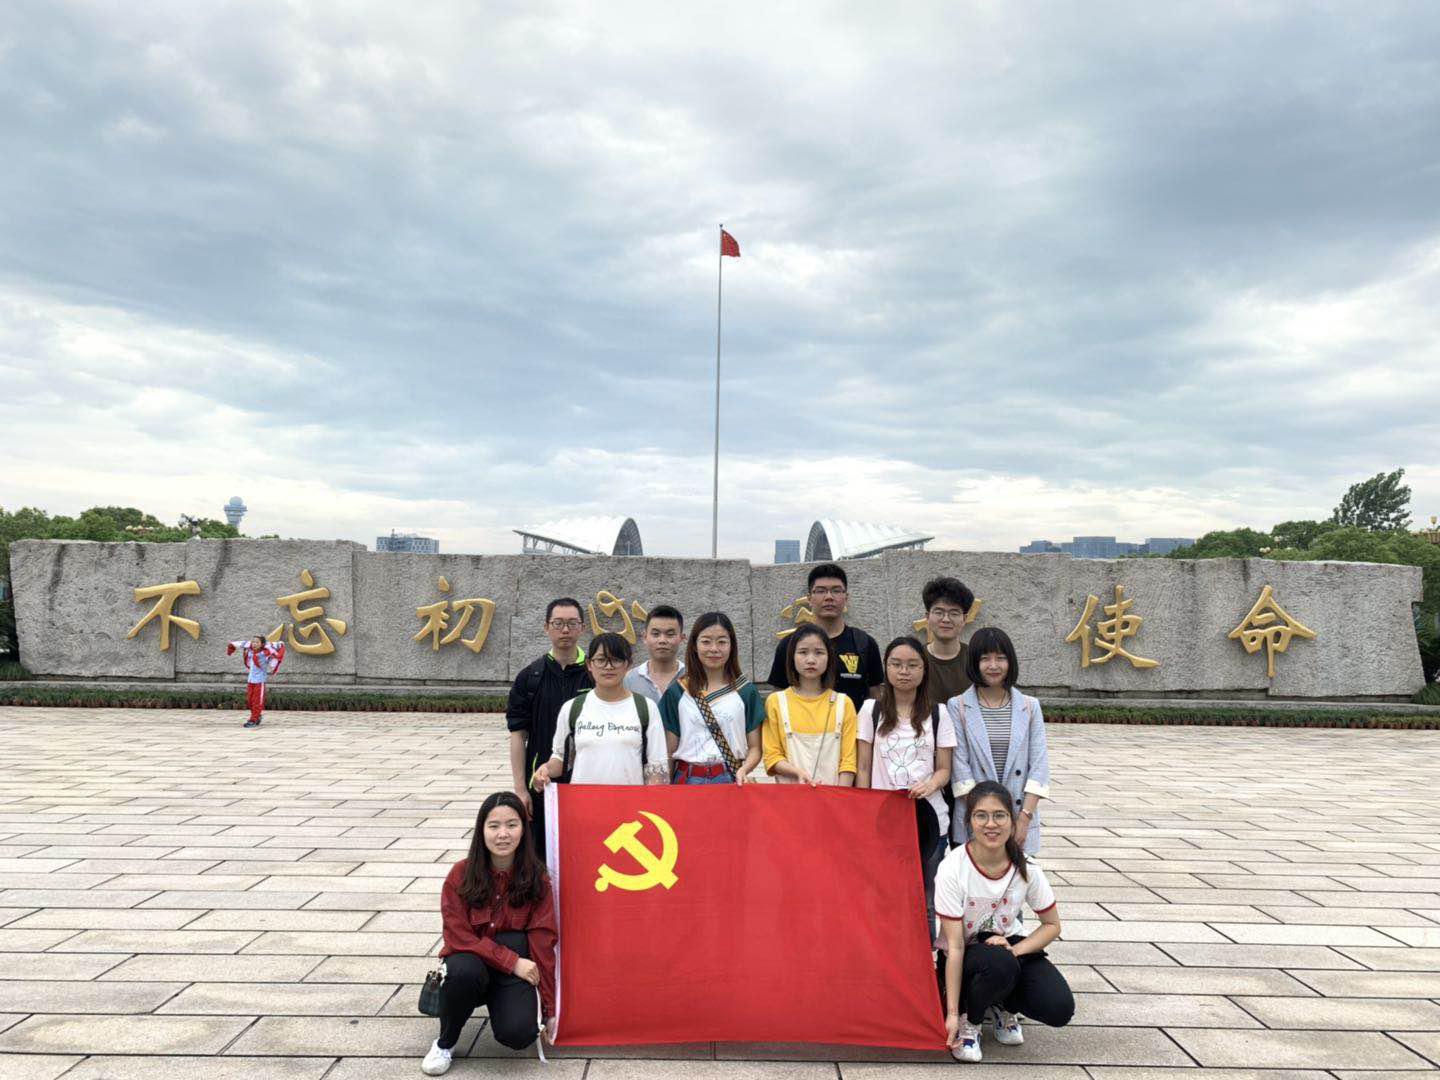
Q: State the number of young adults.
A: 11